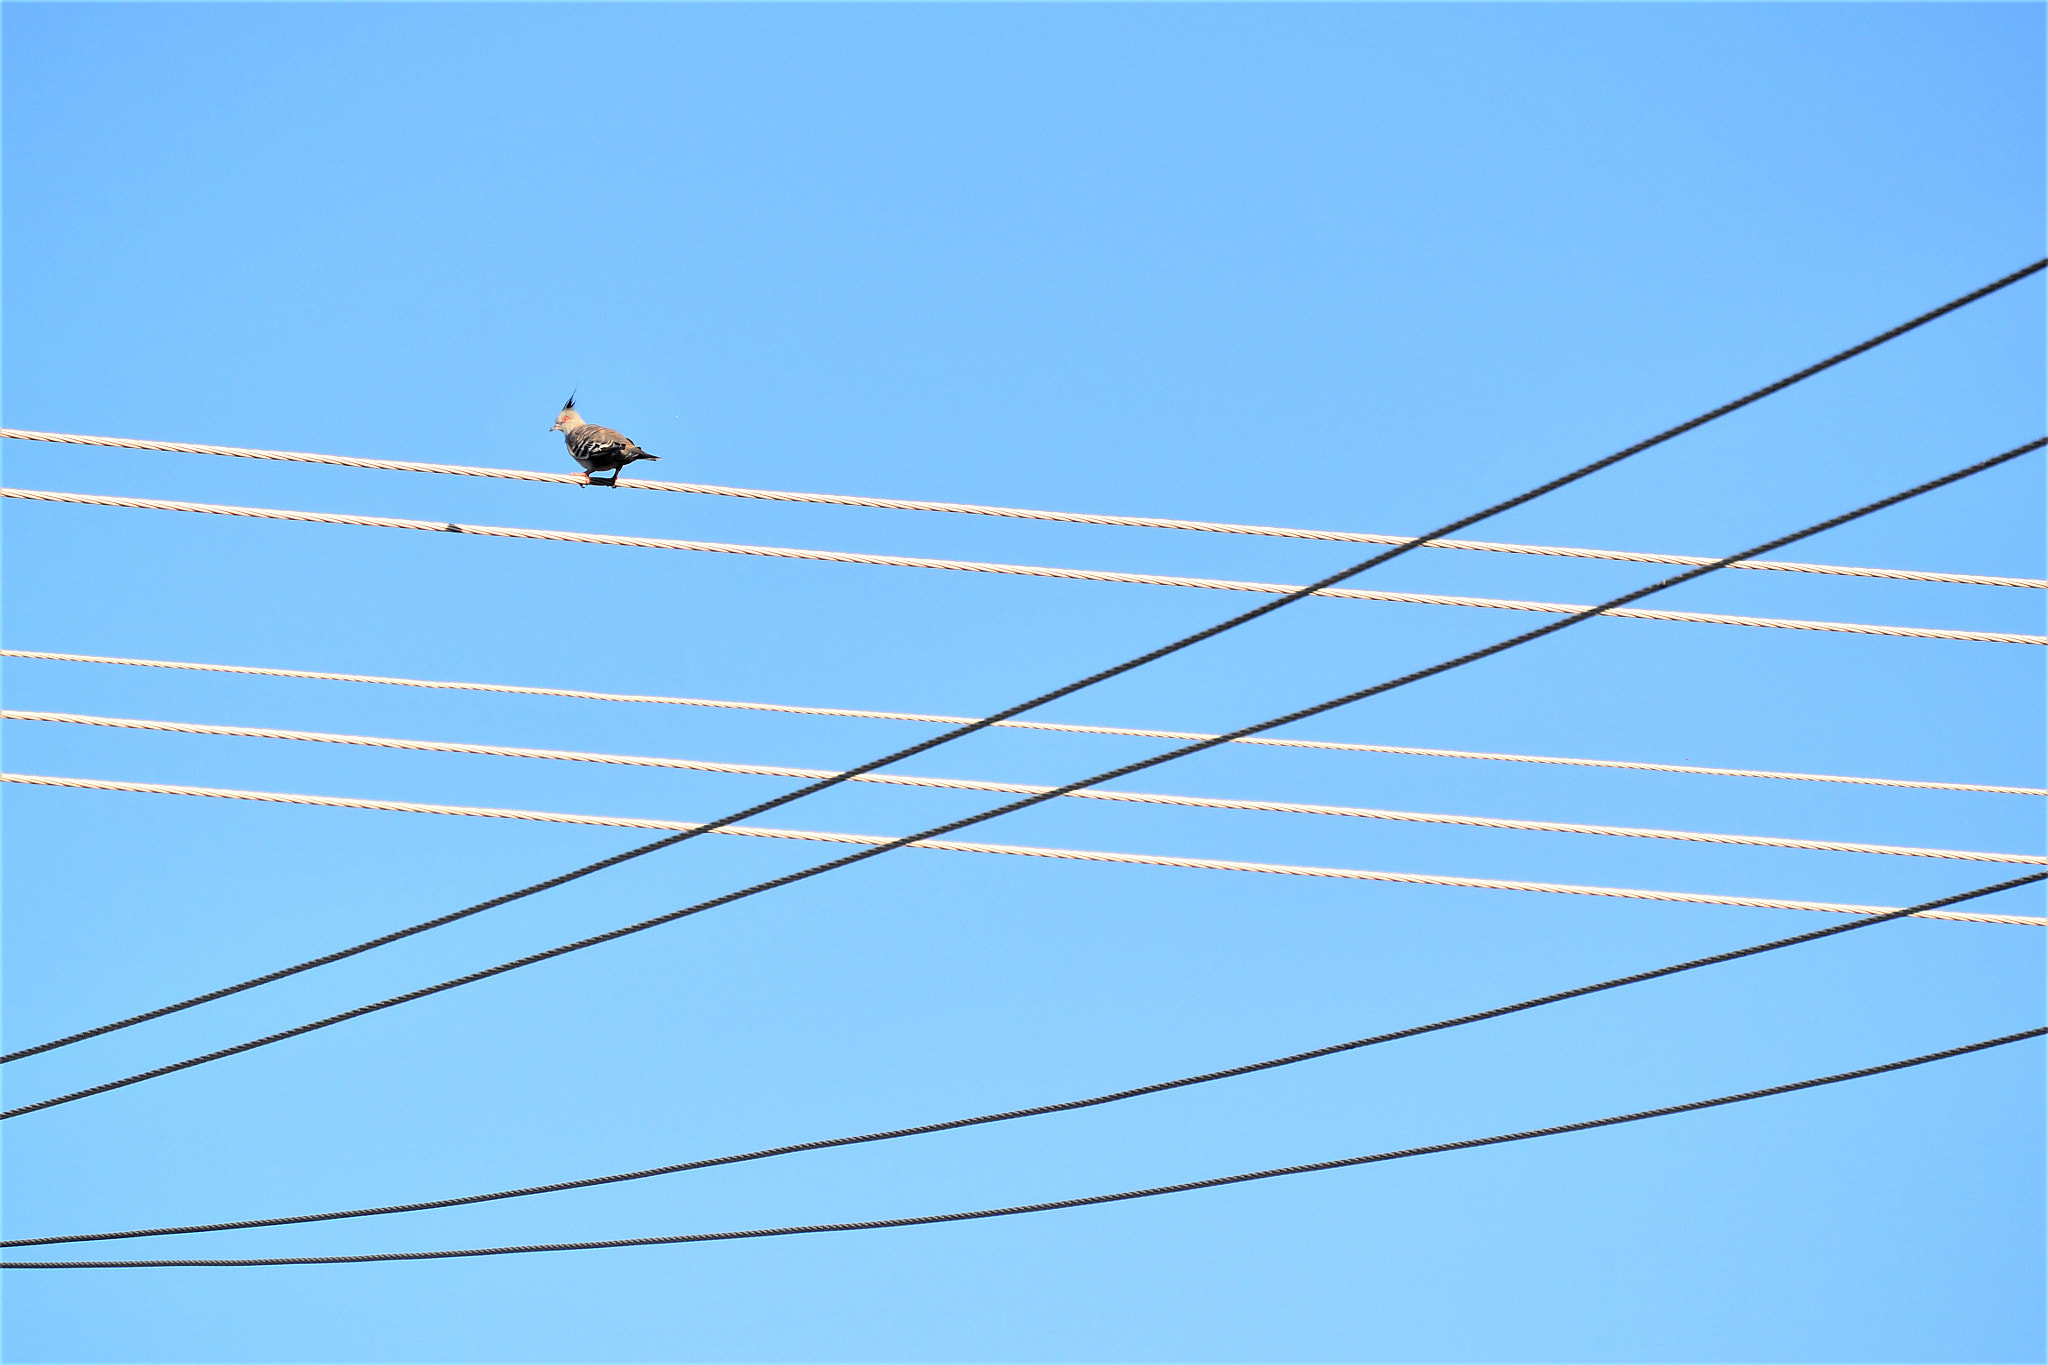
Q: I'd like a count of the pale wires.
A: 5